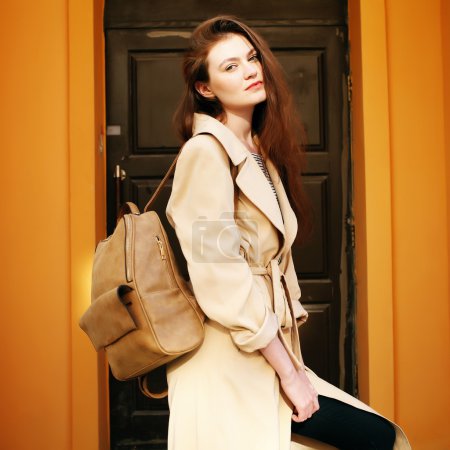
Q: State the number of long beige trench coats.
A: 1